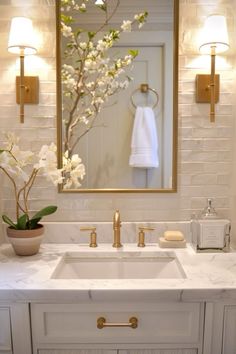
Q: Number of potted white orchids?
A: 1